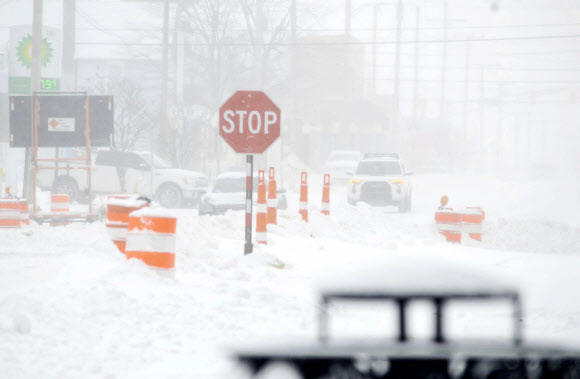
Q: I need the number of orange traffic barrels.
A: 7